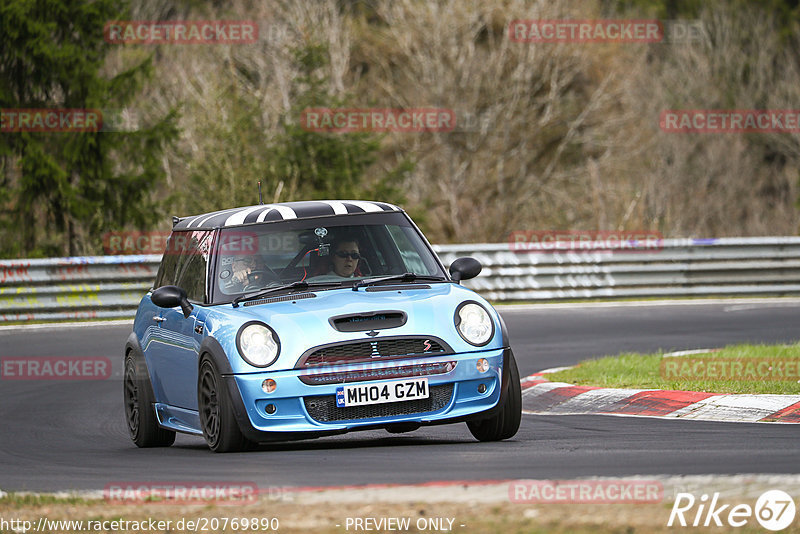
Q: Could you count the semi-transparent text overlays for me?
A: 12